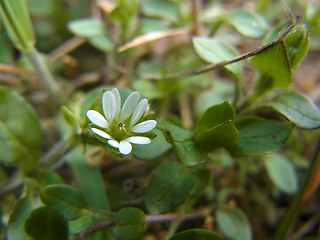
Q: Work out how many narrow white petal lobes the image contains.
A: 10